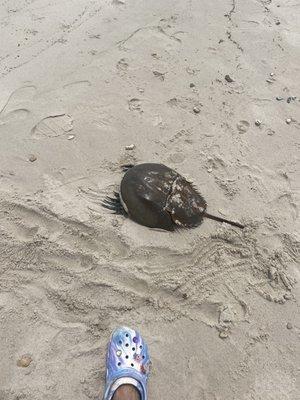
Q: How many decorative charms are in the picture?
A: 4